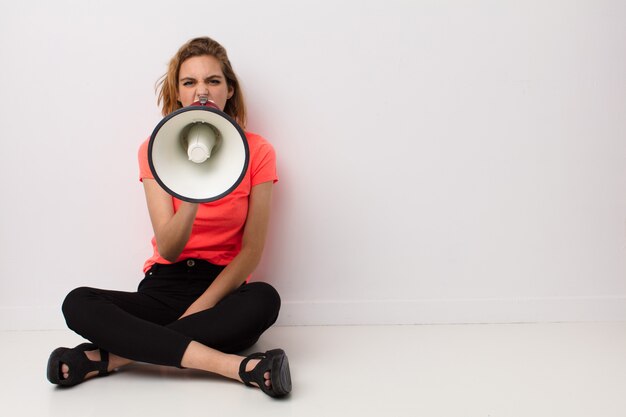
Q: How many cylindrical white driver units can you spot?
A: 1